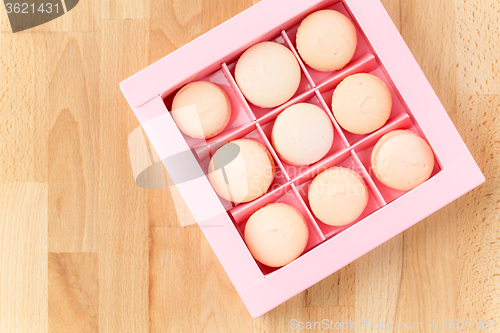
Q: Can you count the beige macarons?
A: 9